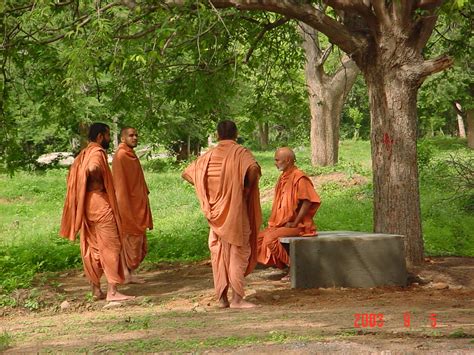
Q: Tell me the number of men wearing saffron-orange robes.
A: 4